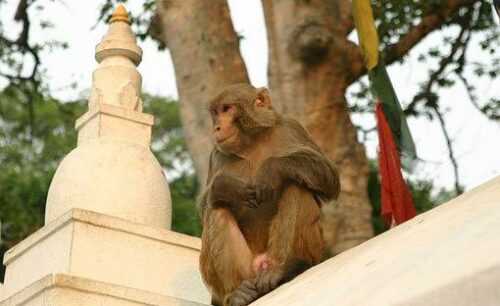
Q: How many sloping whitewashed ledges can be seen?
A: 1